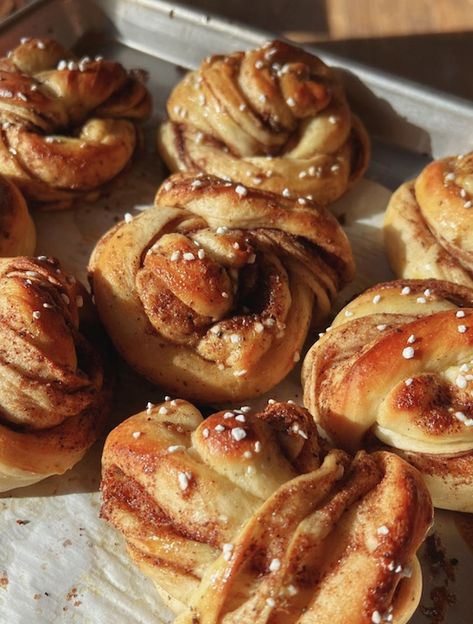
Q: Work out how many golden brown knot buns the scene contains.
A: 8